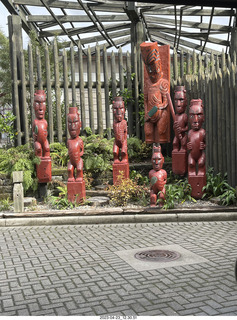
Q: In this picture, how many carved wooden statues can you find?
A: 7